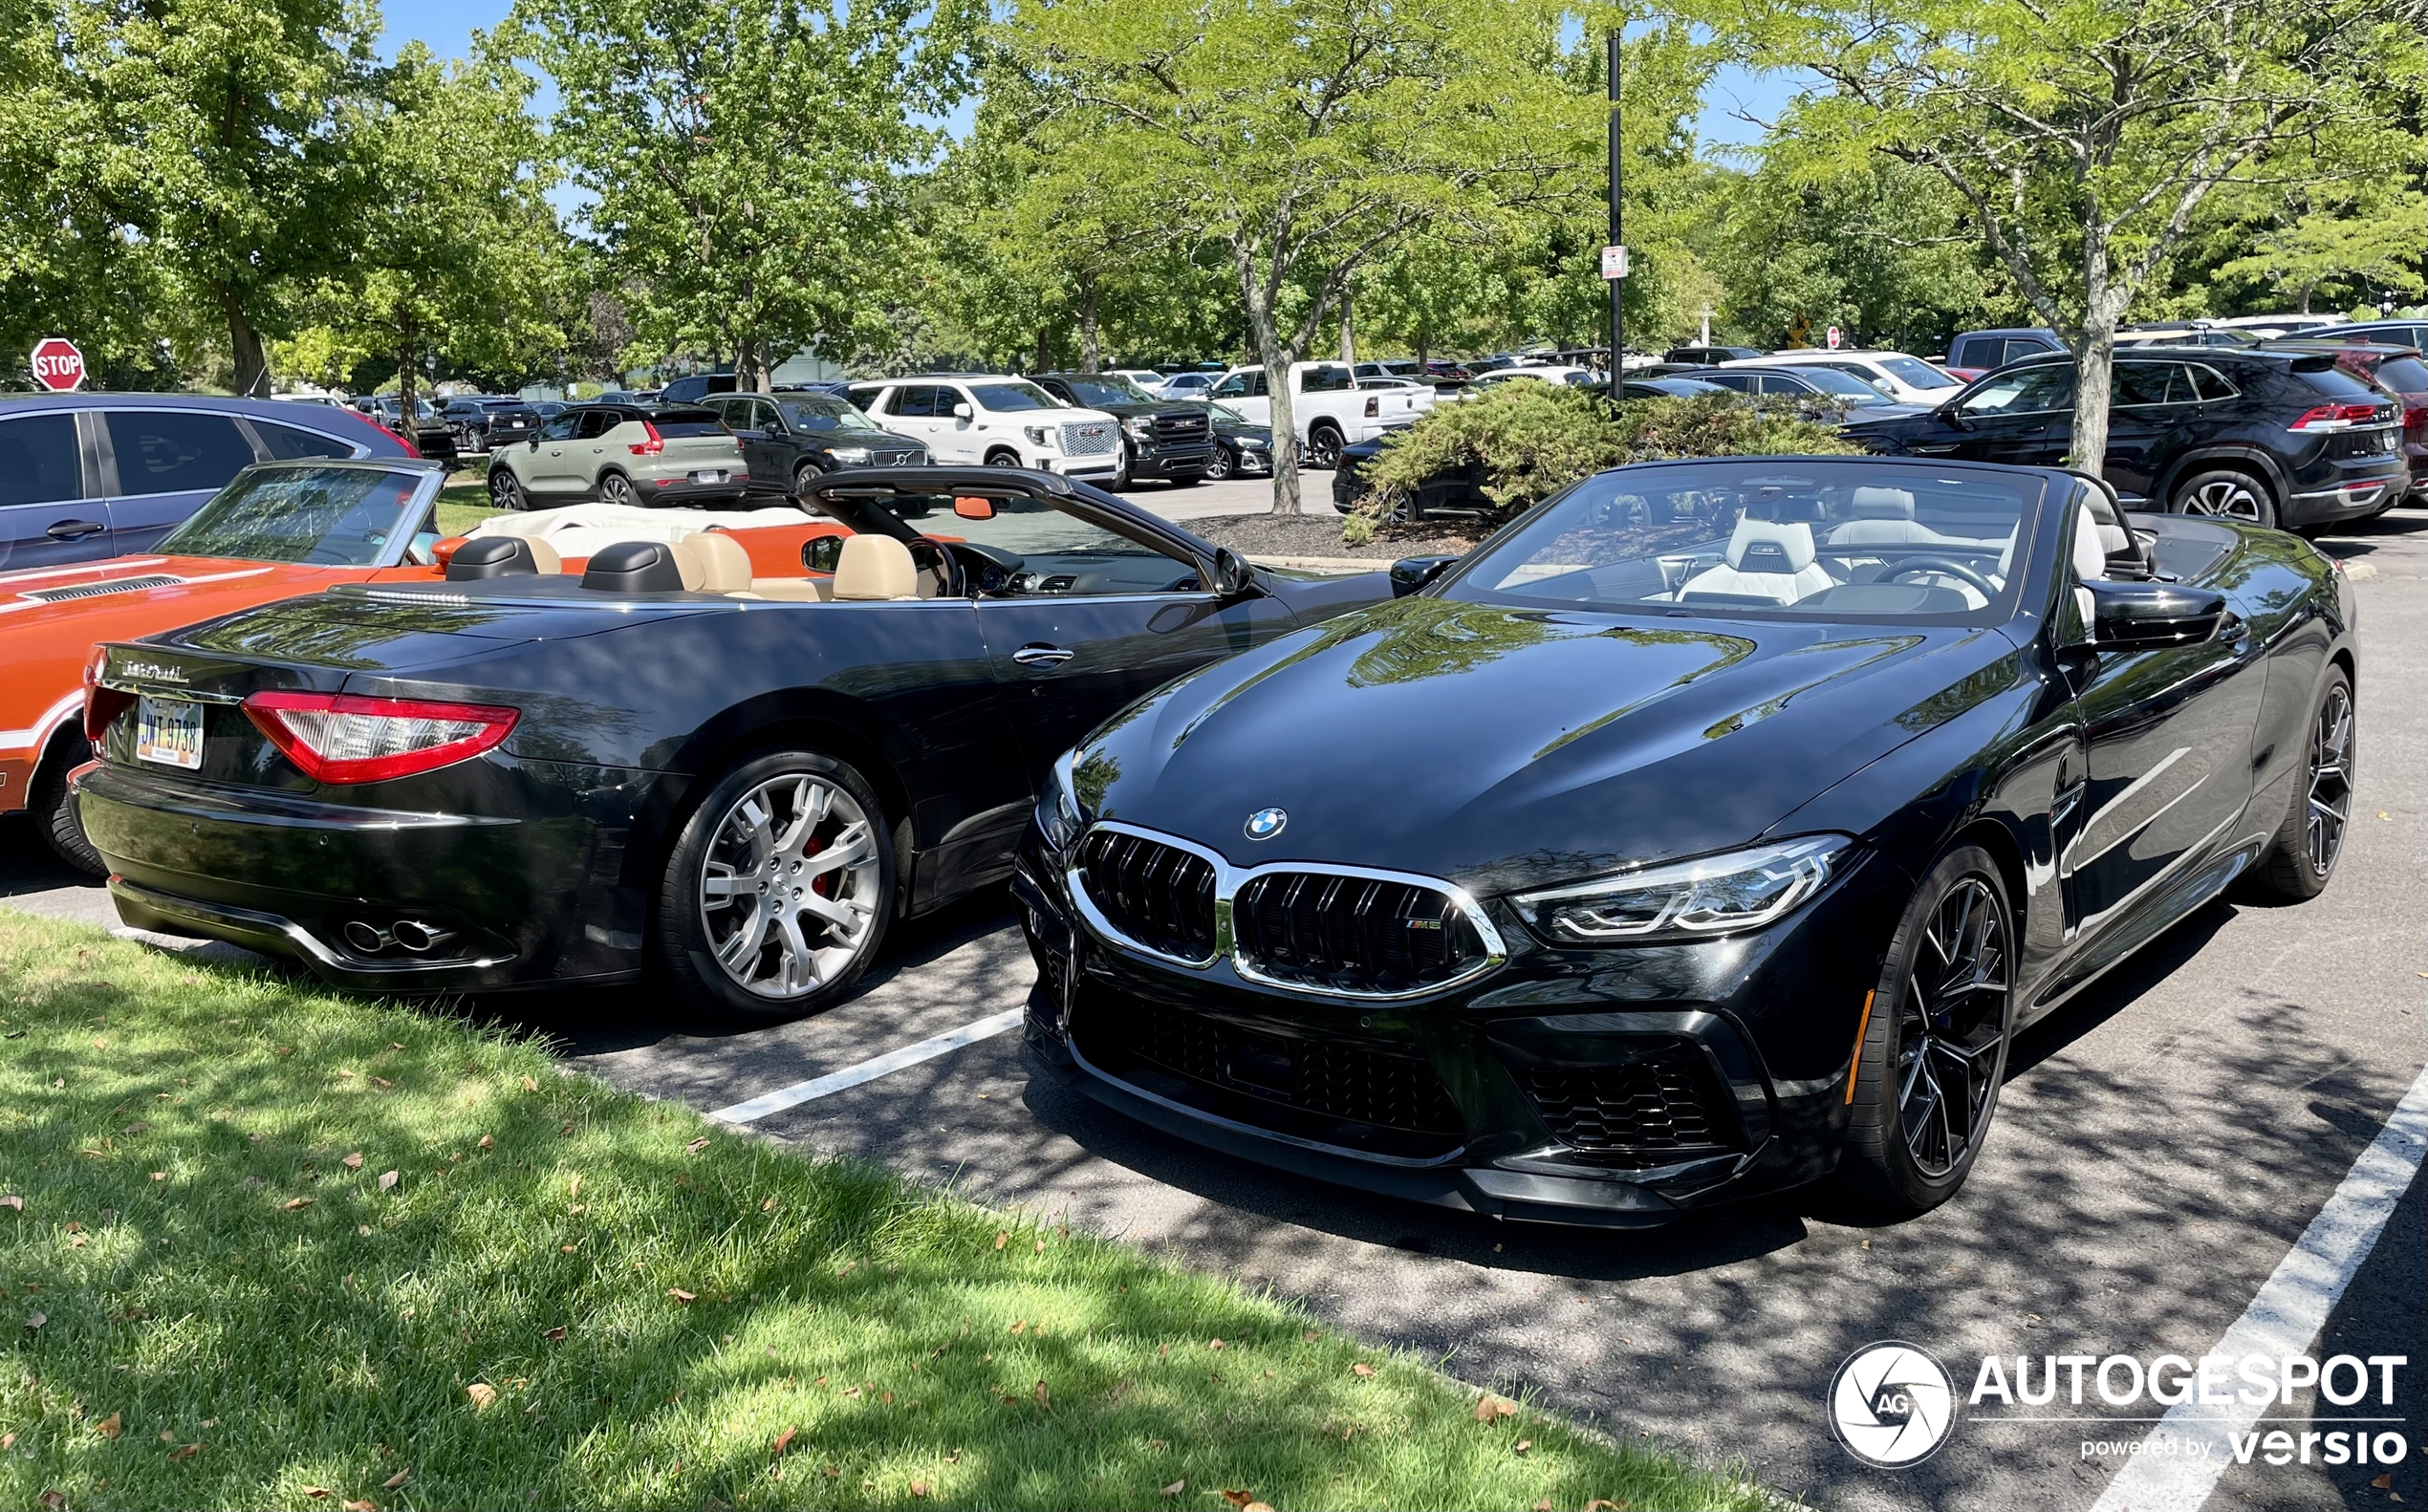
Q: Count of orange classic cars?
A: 1